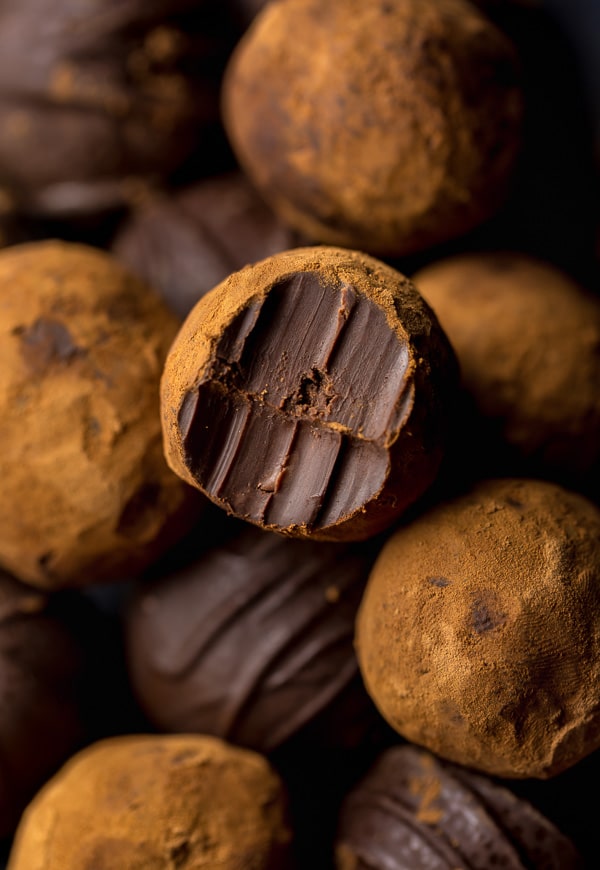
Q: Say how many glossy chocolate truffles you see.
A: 5